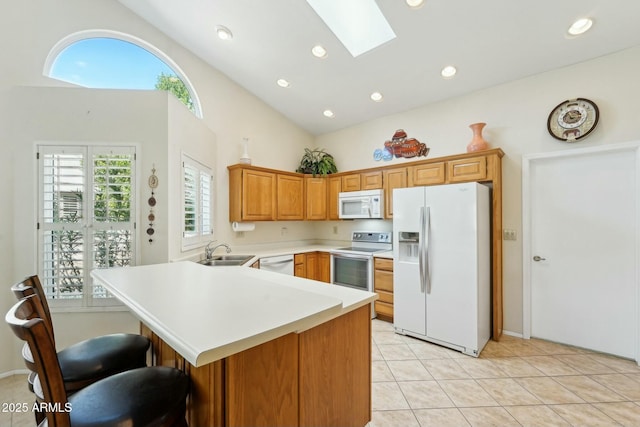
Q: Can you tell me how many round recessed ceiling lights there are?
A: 8